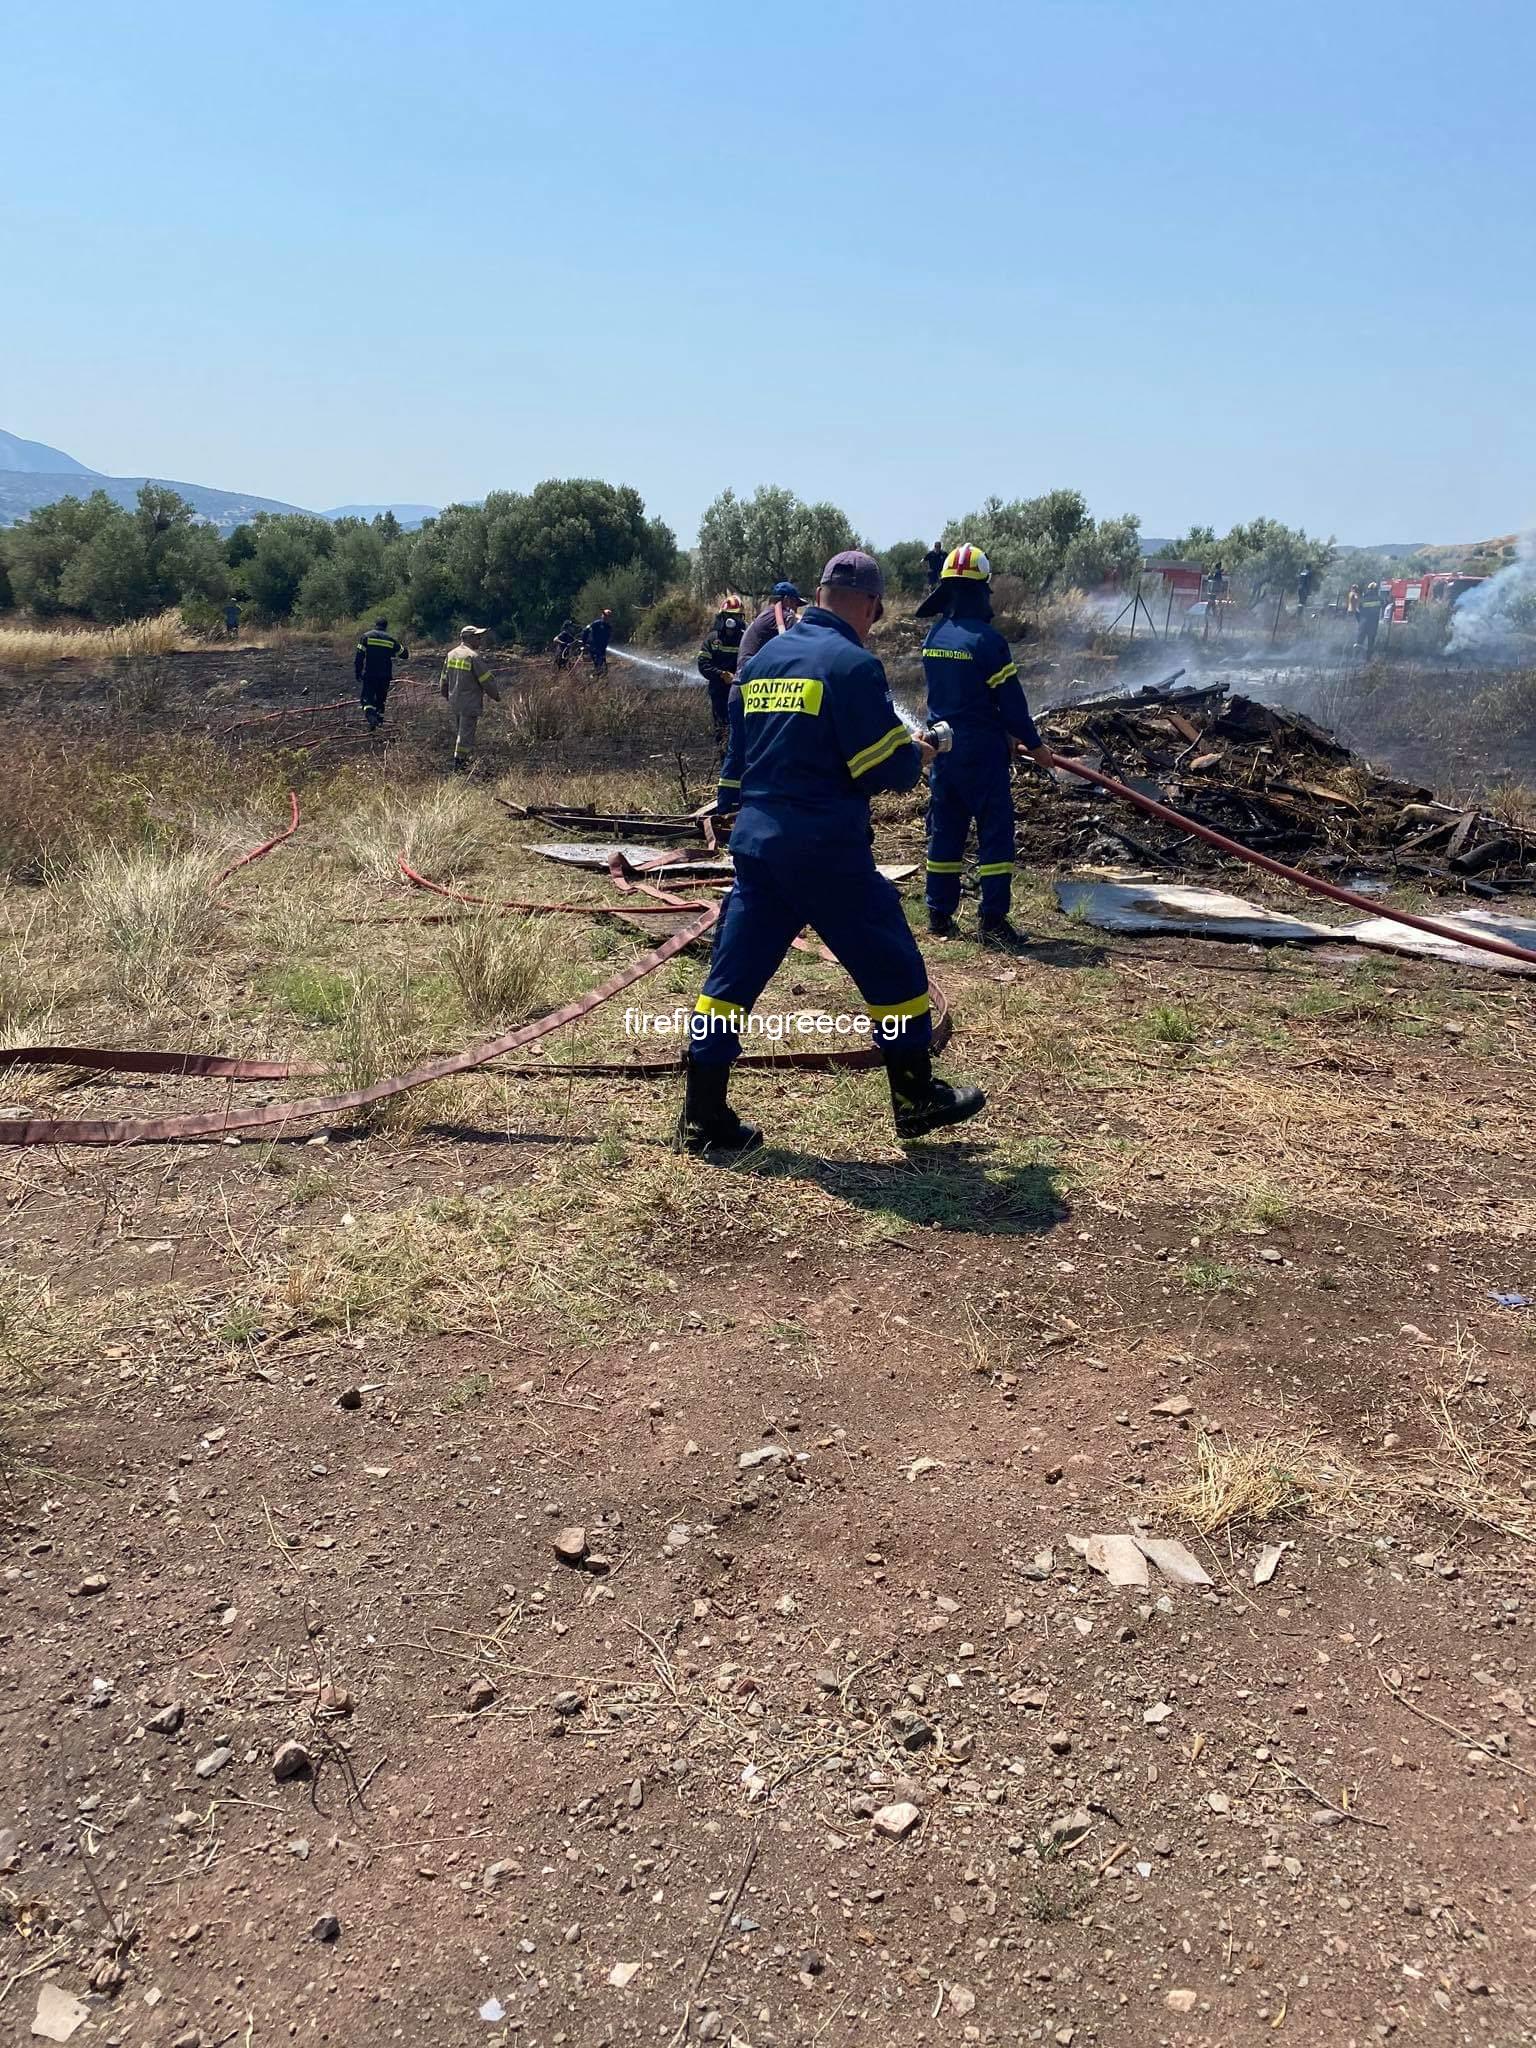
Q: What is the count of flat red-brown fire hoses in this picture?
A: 2